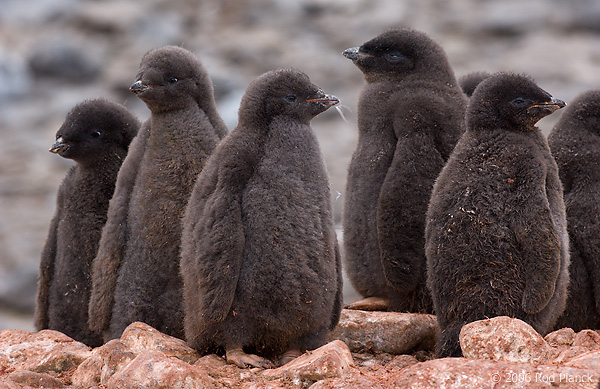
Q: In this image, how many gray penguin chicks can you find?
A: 7